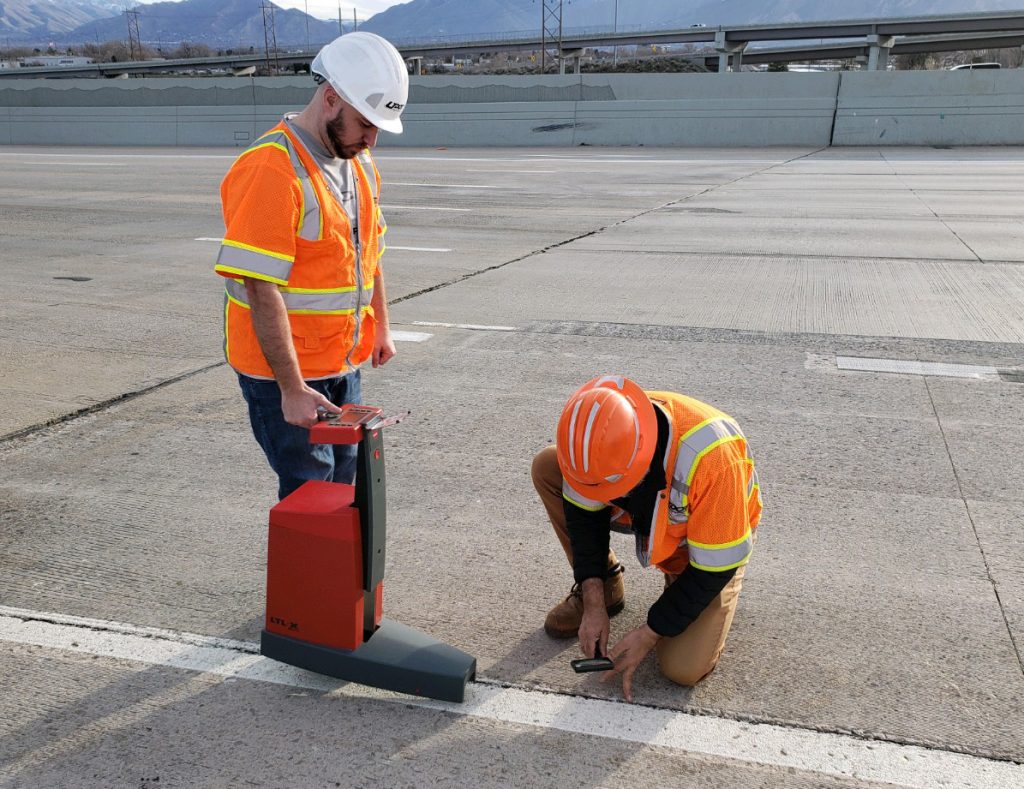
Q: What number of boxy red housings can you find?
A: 1